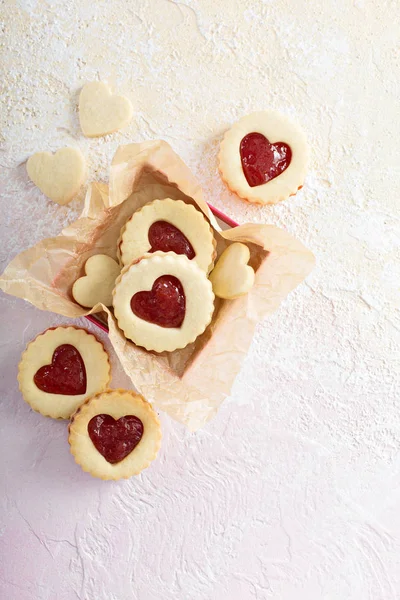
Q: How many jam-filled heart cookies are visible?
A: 5